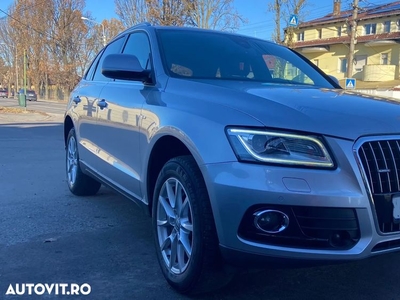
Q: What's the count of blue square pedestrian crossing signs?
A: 2